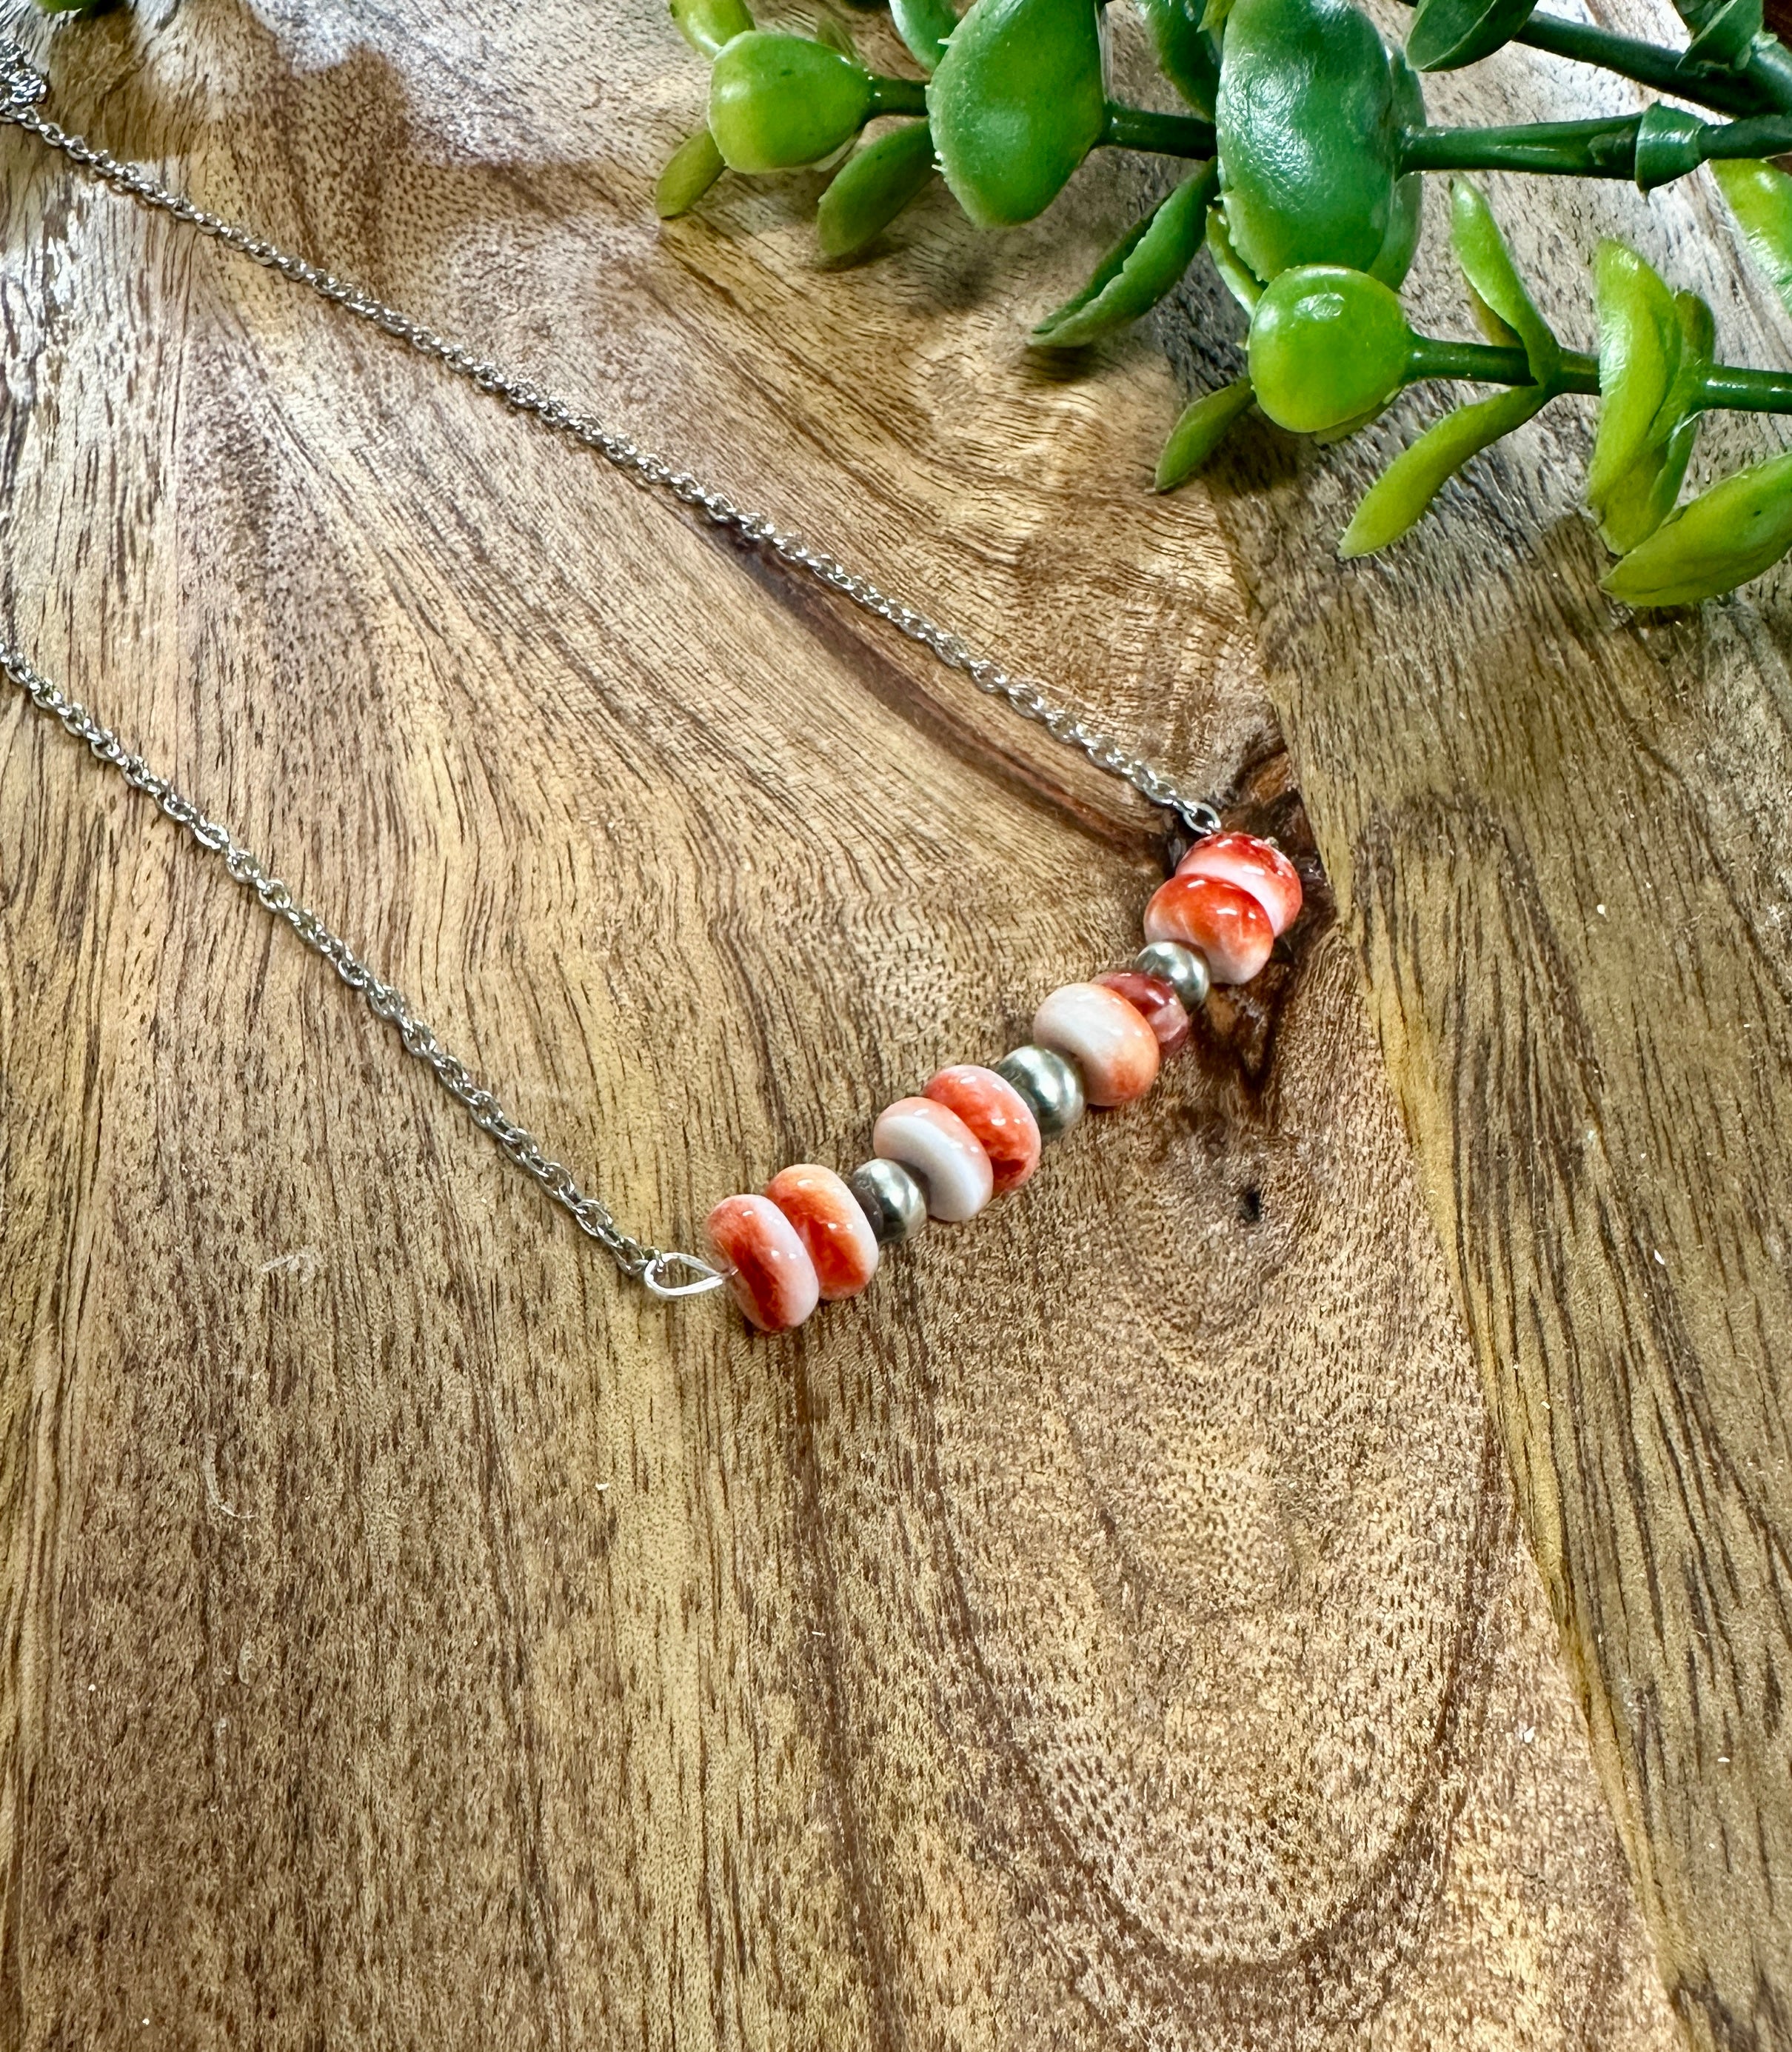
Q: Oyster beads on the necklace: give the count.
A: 8